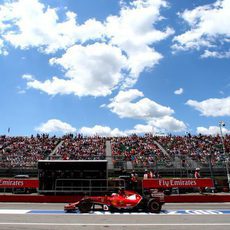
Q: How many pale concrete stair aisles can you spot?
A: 3